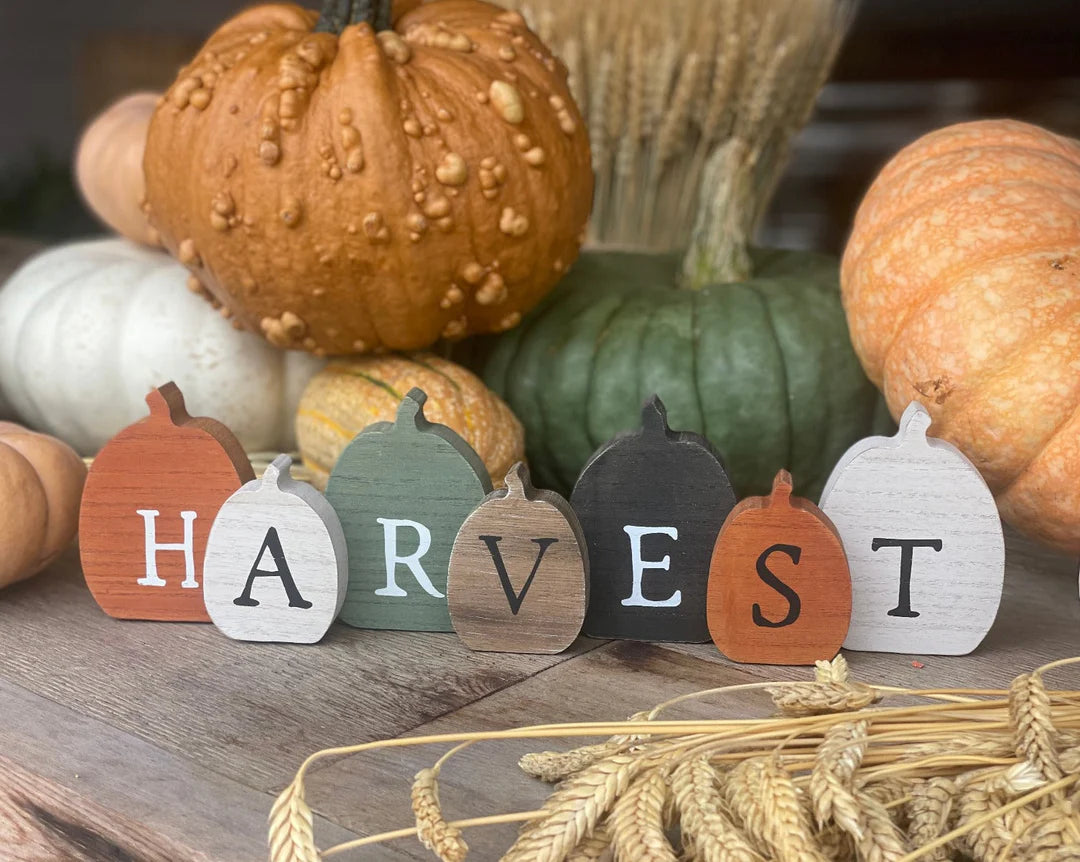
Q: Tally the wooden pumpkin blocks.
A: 7